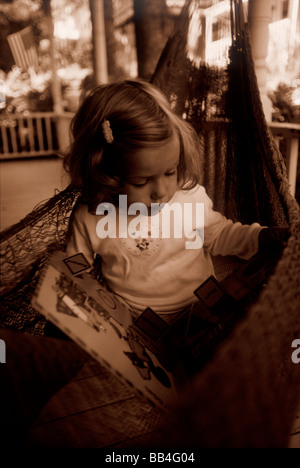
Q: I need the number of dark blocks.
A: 3